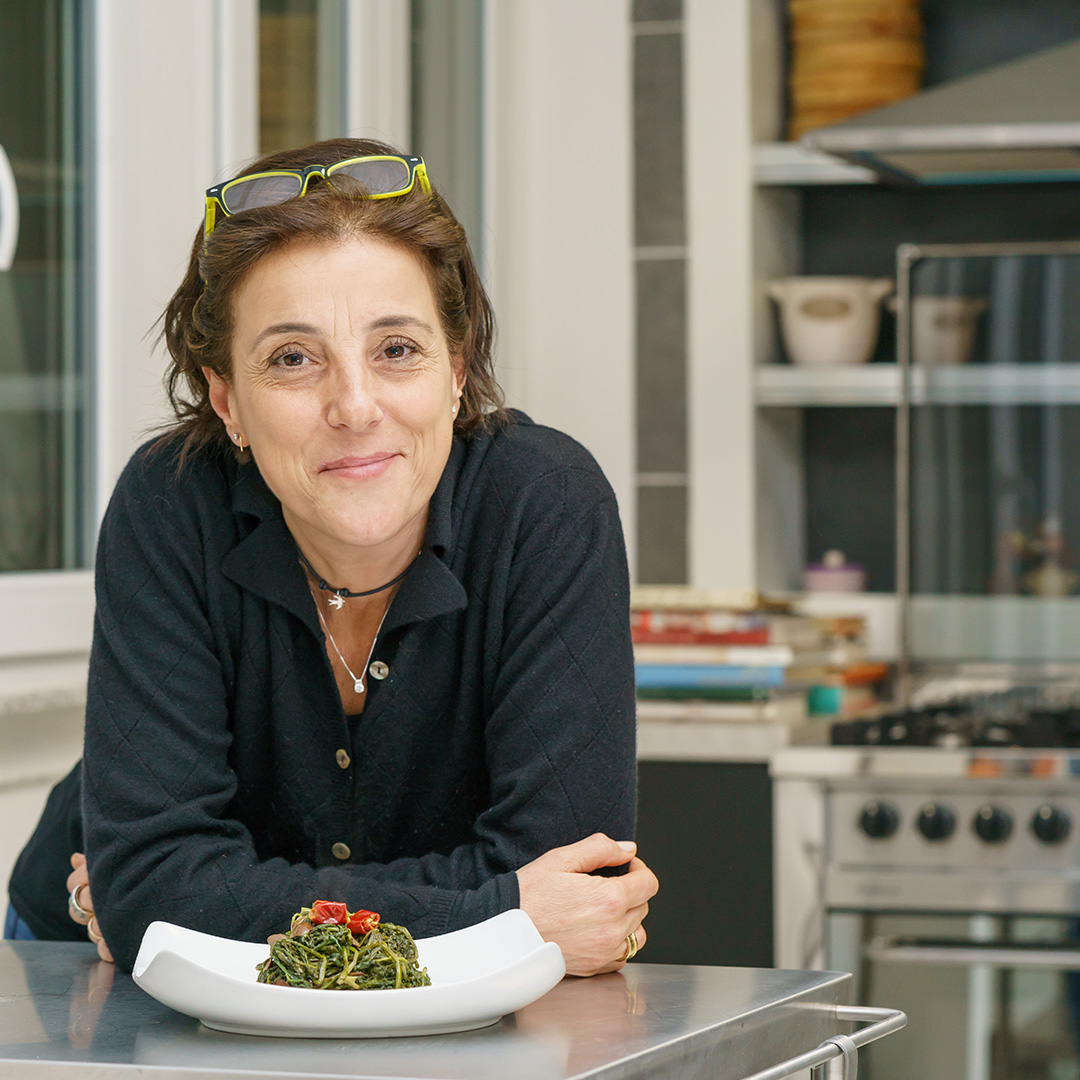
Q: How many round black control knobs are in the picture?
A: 4